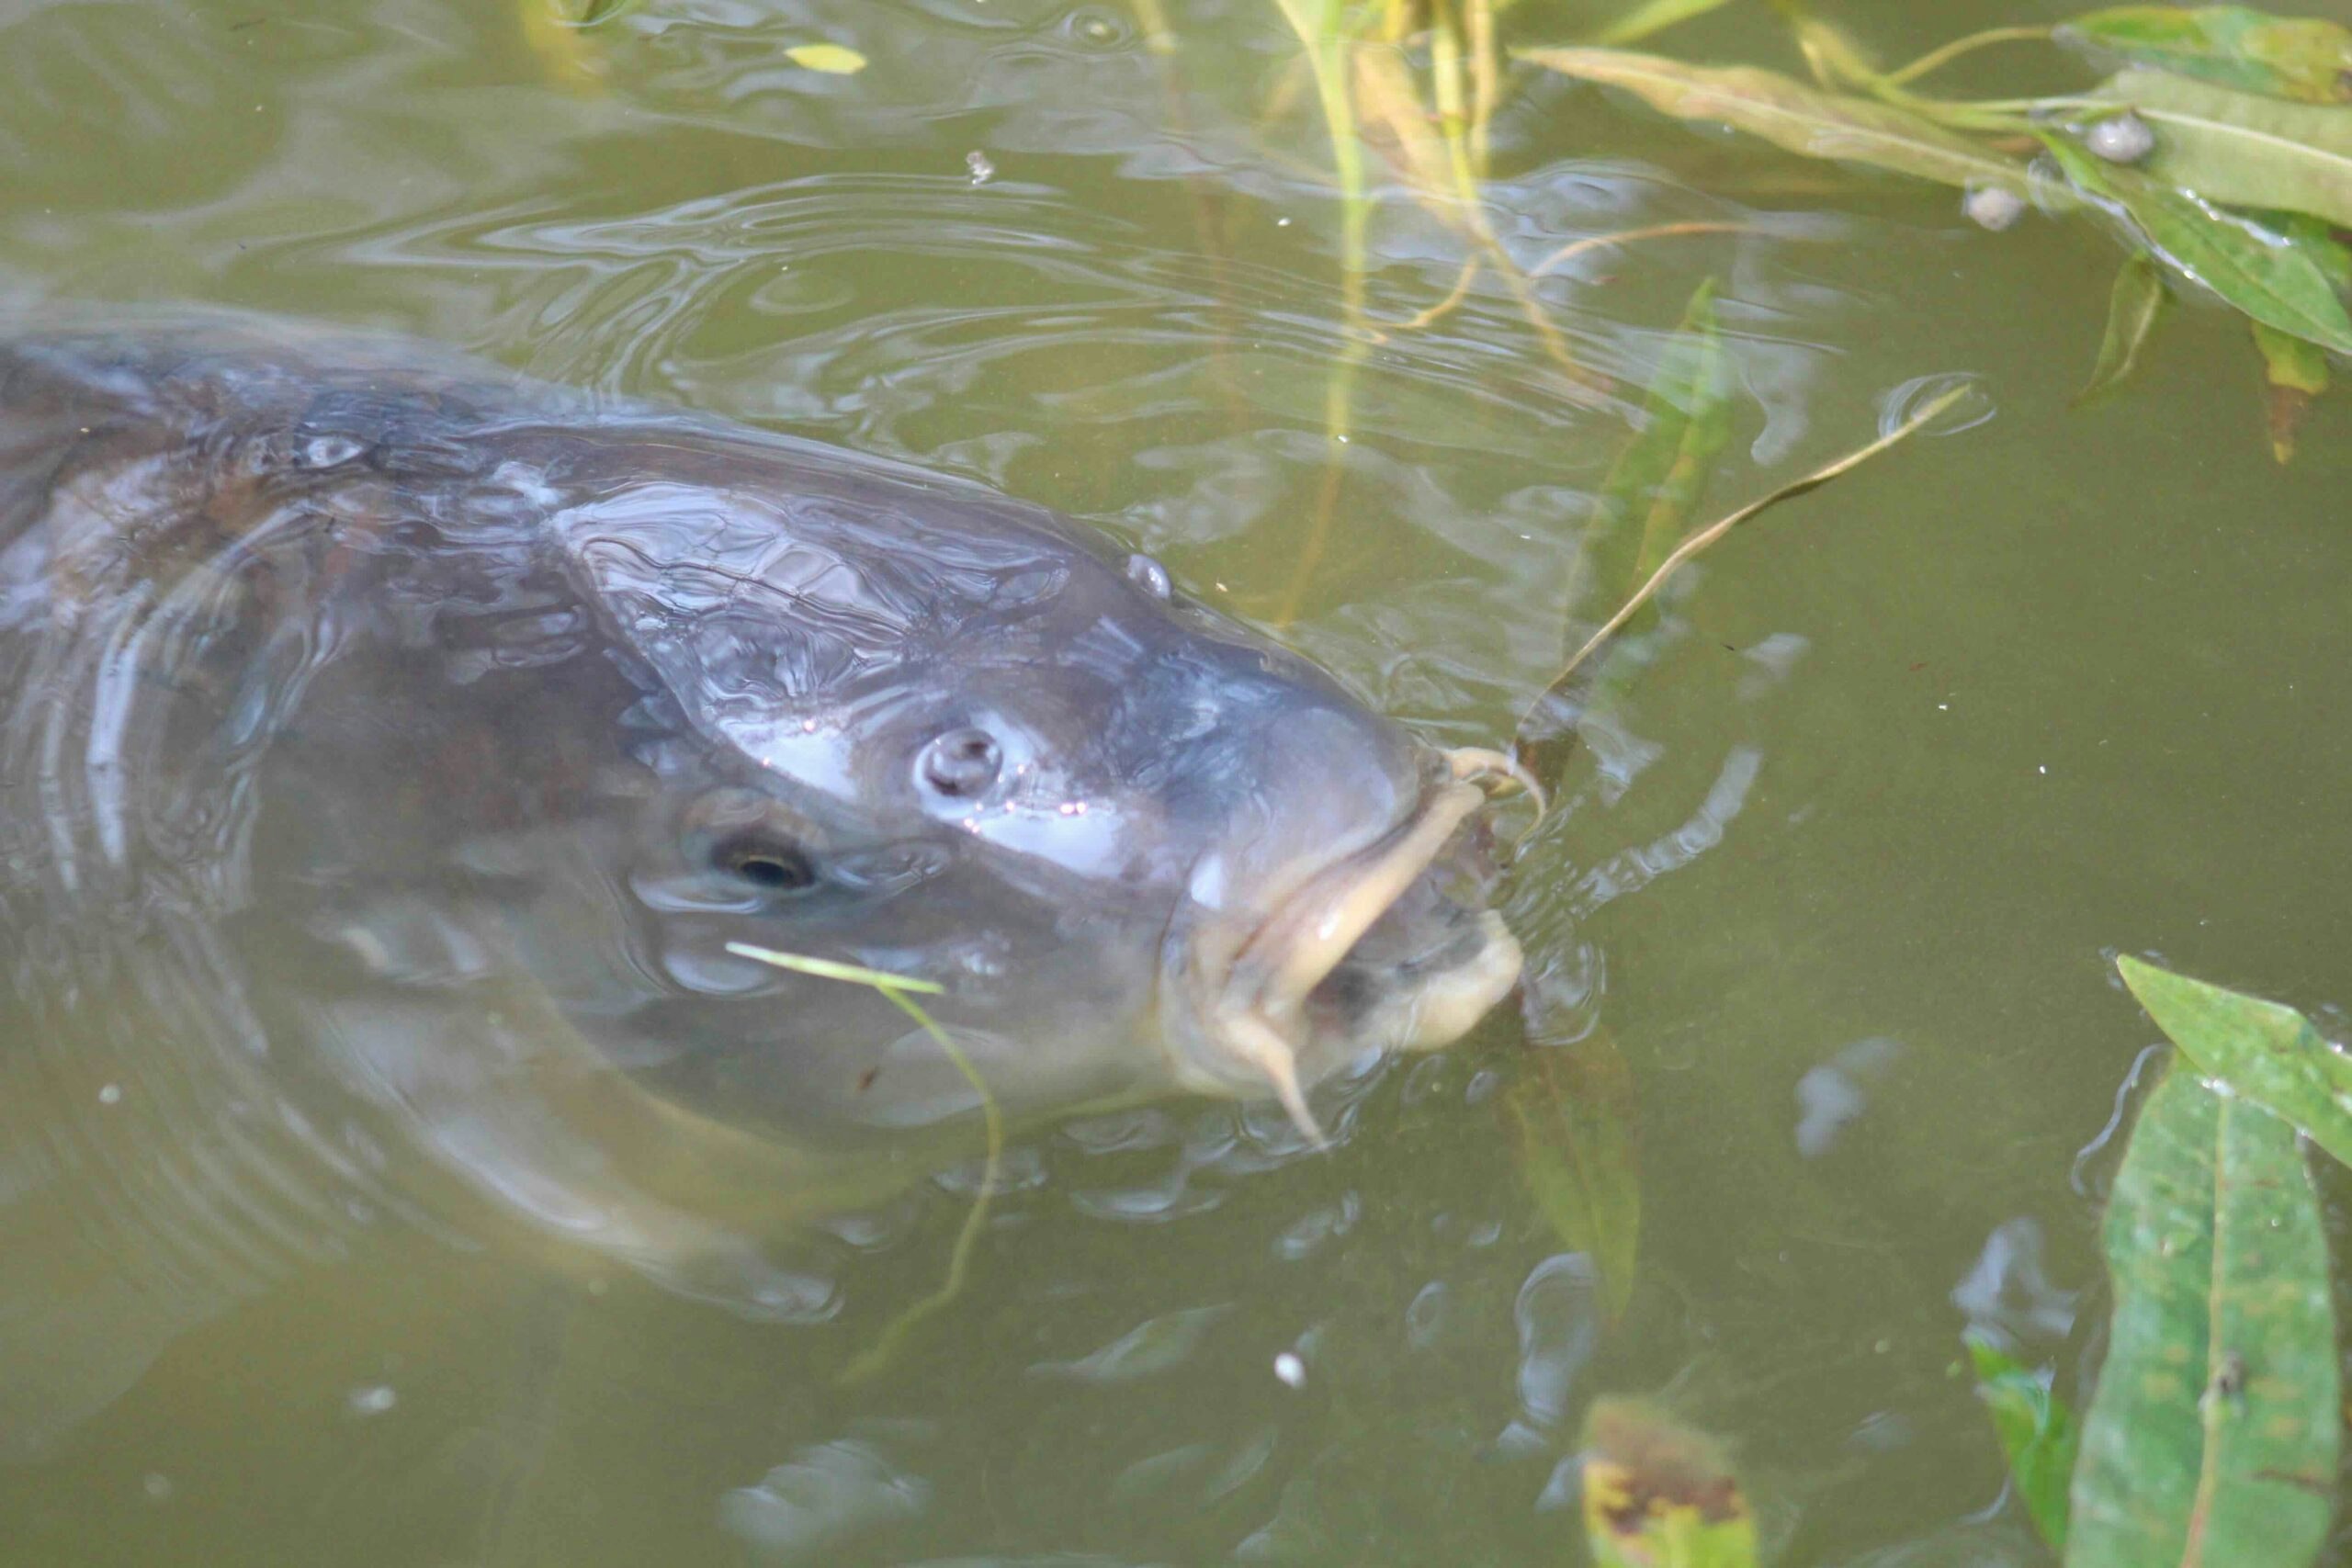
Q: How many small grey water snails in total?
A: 2